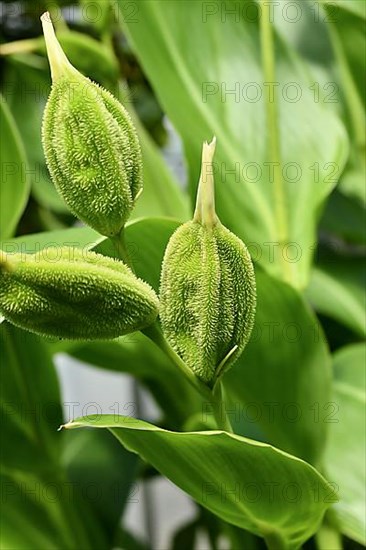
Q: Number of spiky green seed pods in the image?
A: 3